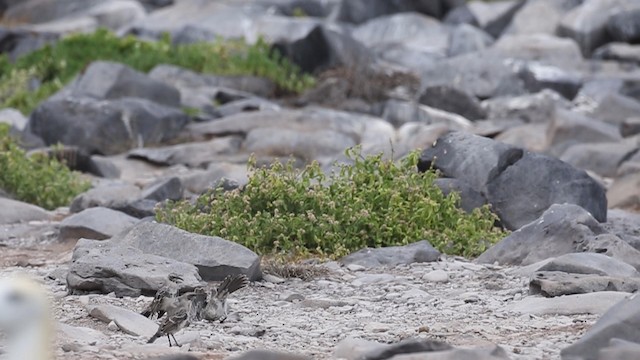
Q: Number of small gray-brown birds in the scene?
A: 3